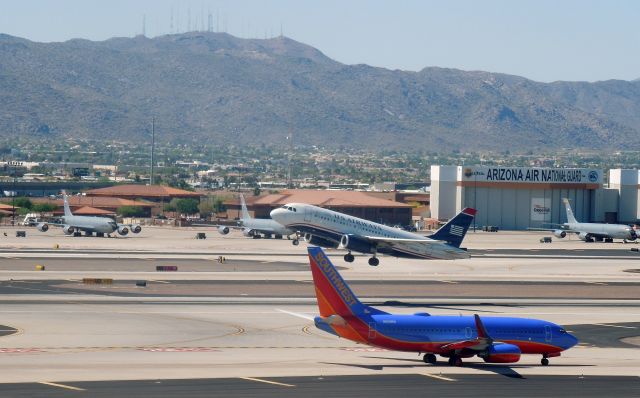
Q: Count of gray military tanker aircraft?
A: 3